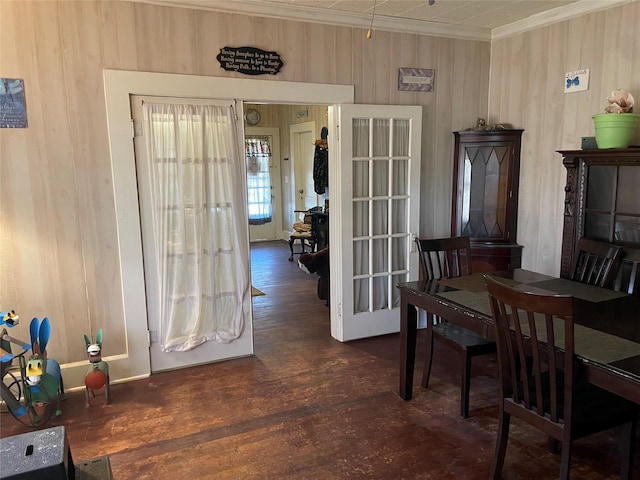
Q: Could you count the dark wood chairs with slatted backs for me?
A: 4